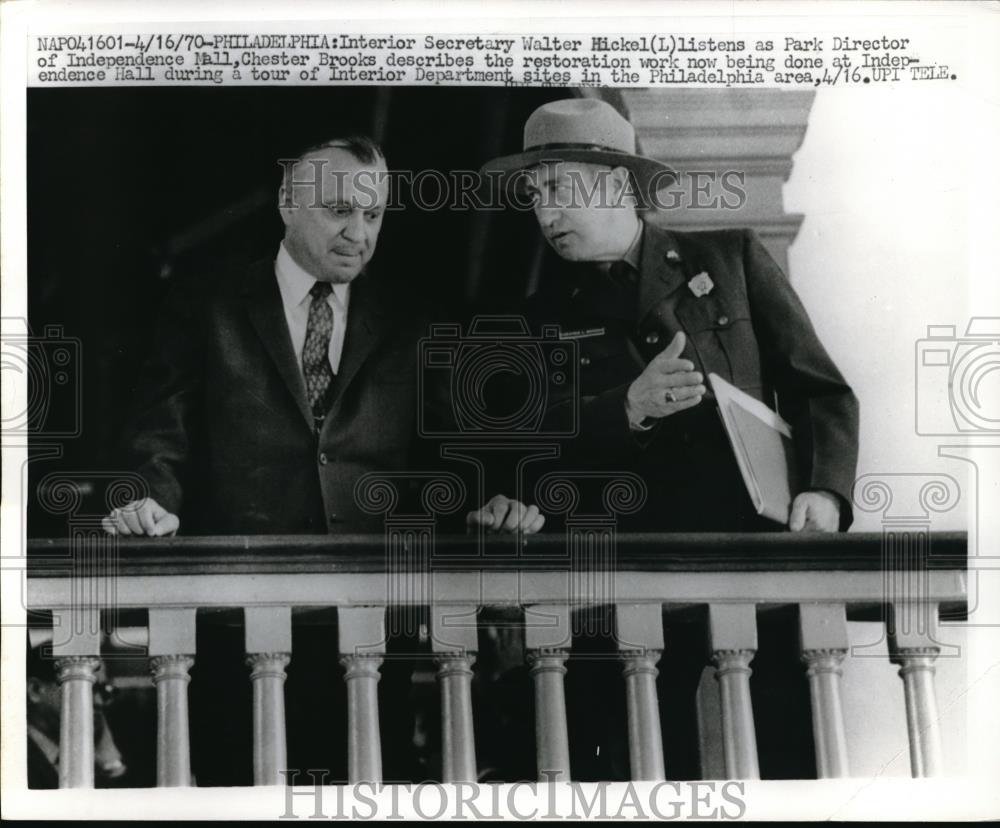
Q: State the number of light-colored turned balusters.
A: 10